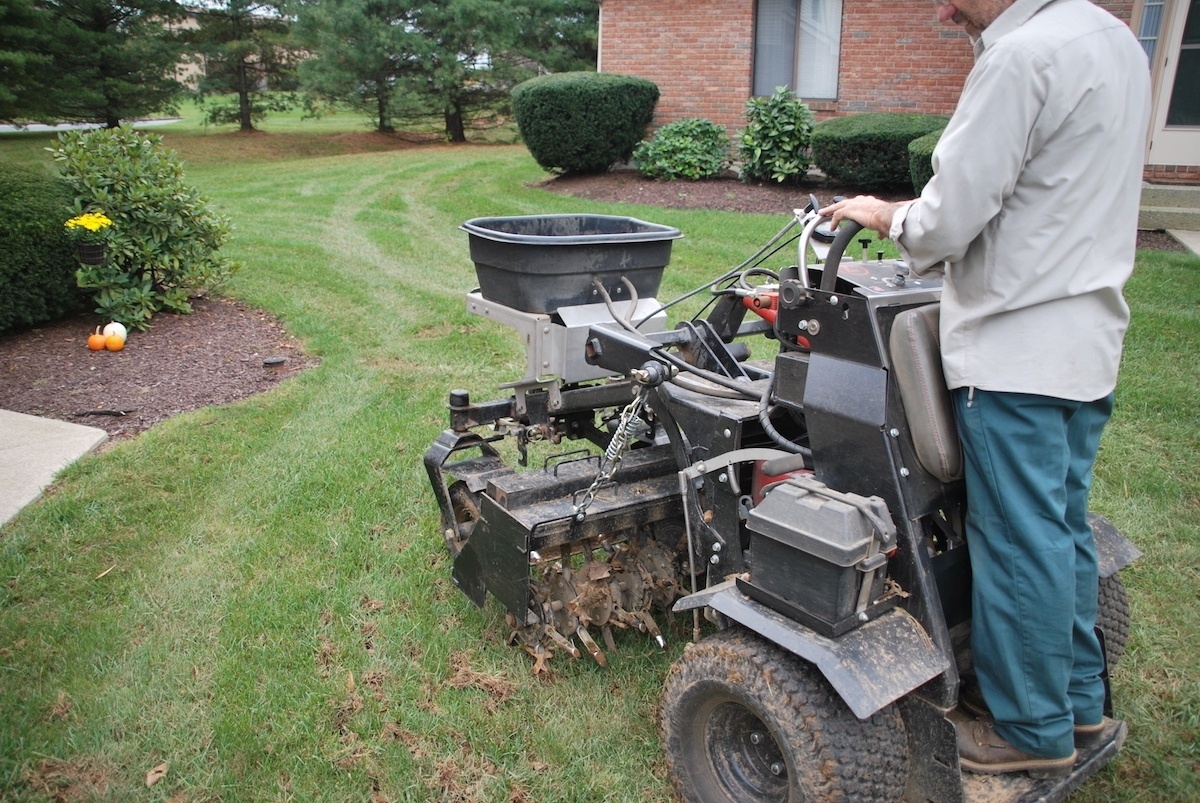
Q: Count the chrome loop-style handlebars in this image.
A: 1